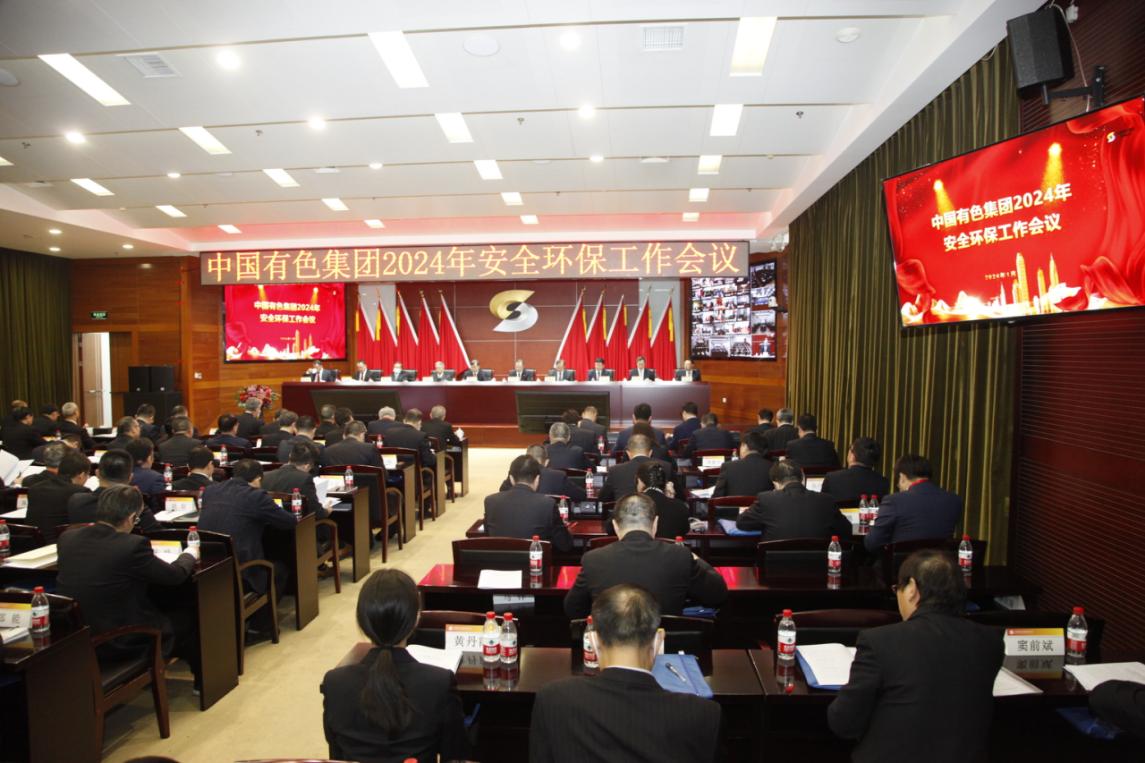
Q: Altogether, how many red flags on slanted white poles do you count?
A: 10